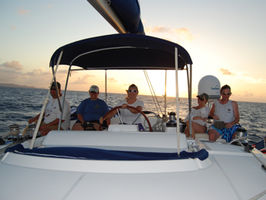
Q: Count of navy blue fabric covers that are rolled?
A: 1